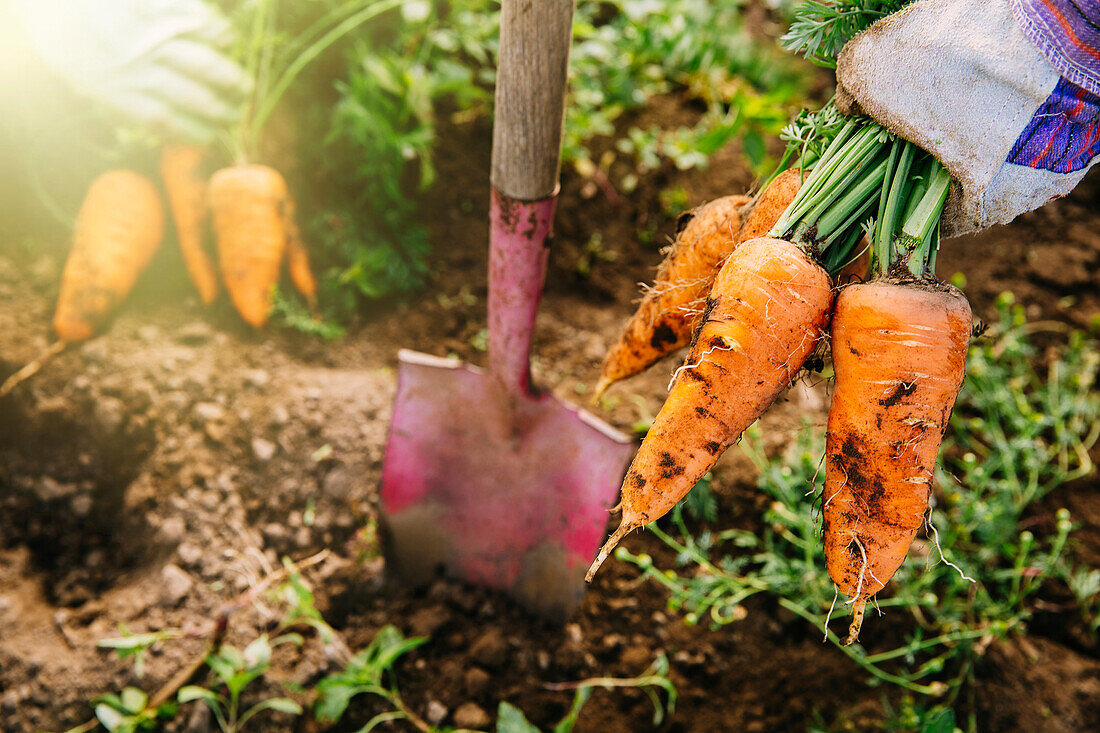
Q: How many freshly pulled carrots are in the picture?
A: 8